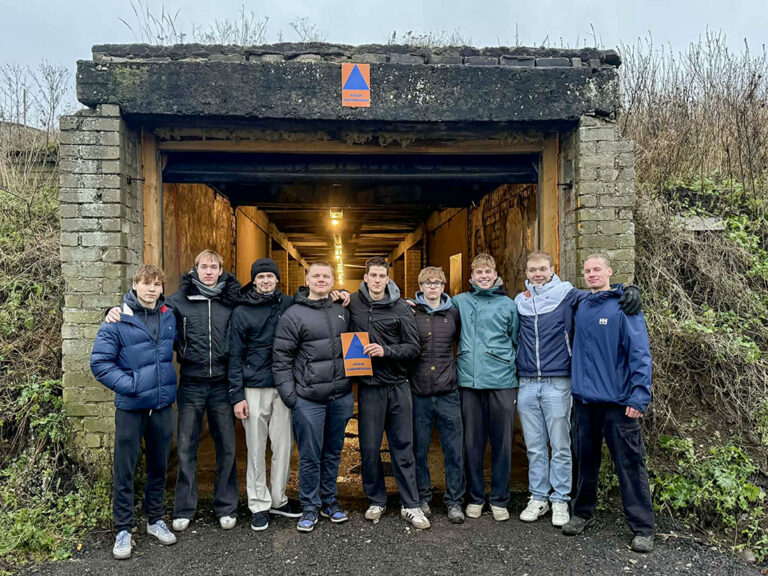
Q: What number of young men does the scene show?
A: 9